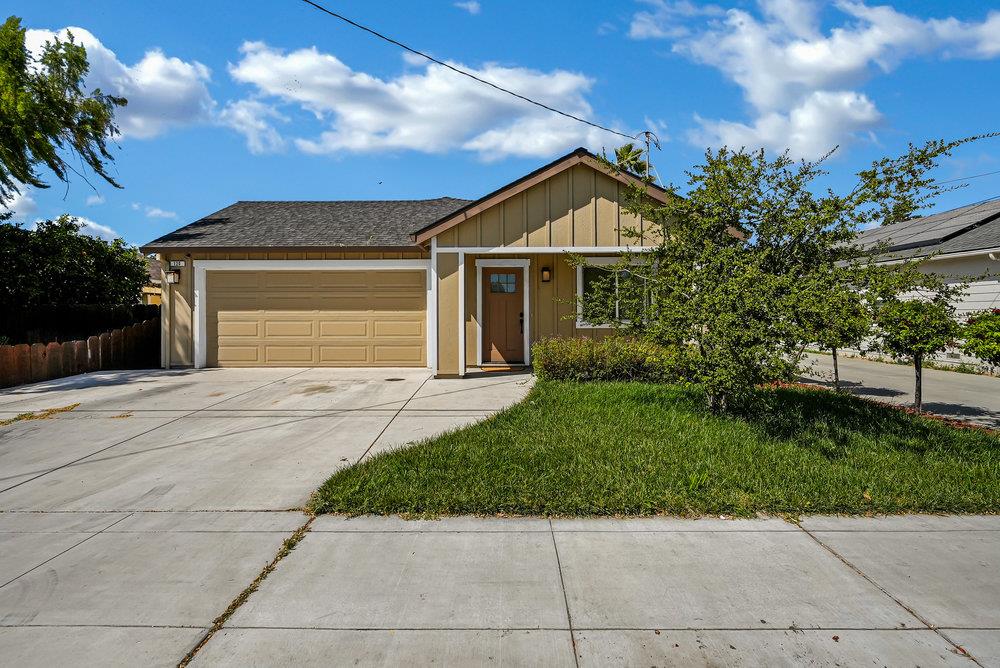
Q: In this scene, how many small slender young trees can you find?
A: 2